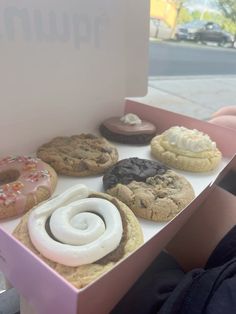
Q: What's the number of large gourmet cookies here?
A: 6